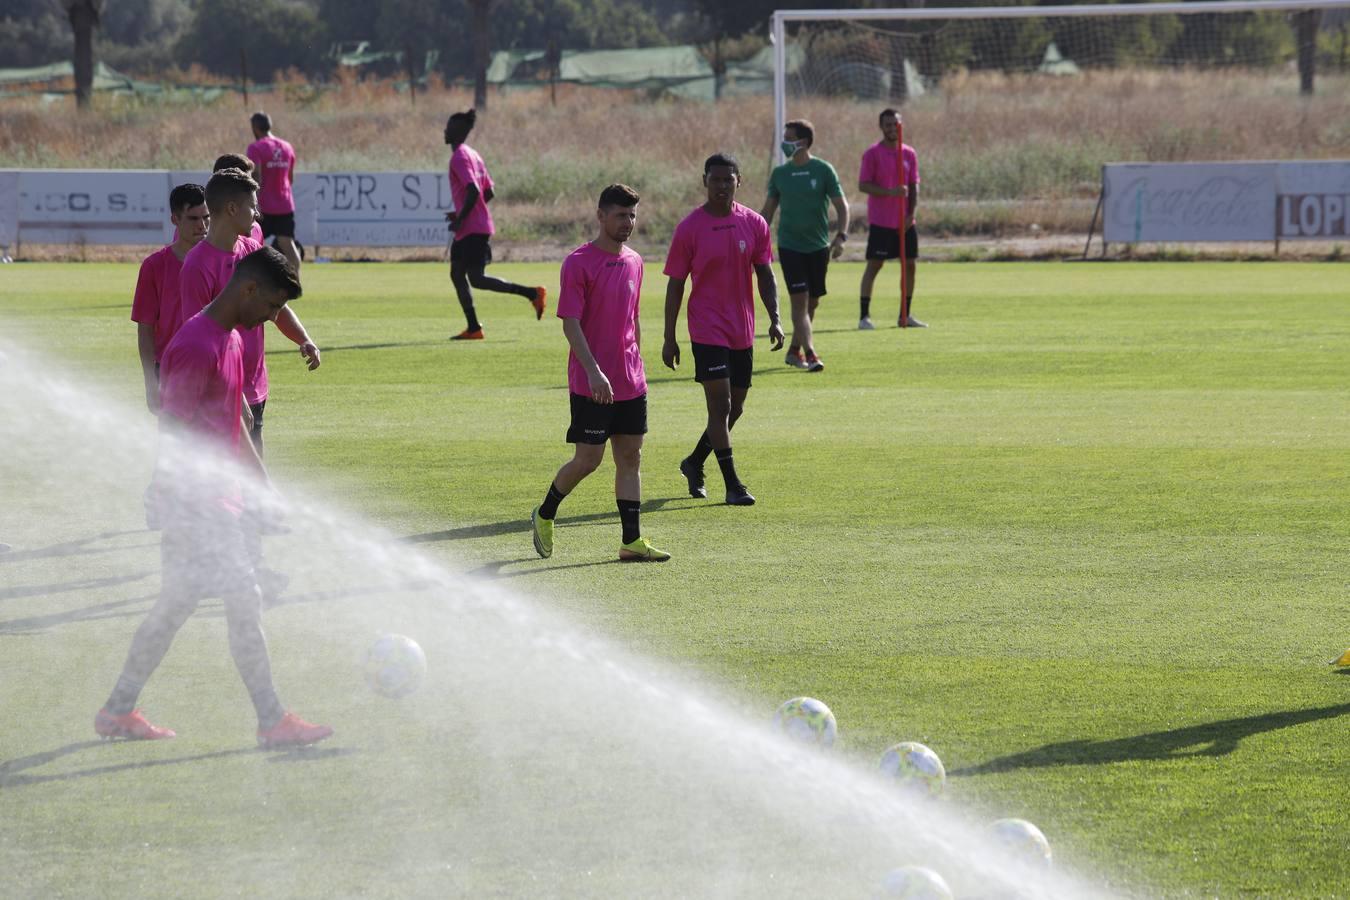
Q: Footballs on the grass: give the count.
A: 5